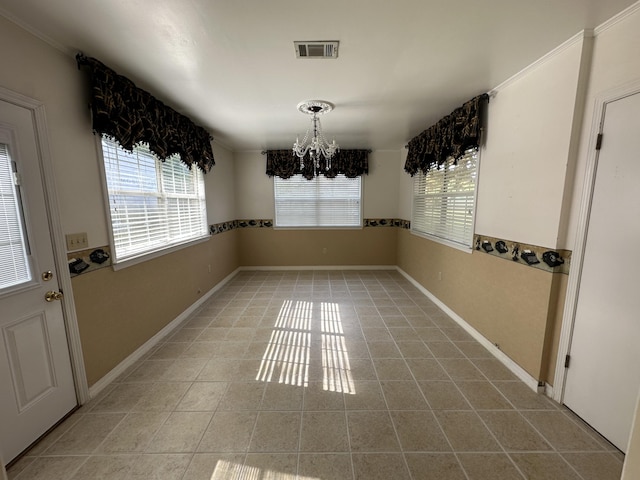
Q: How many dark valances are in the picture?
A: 3